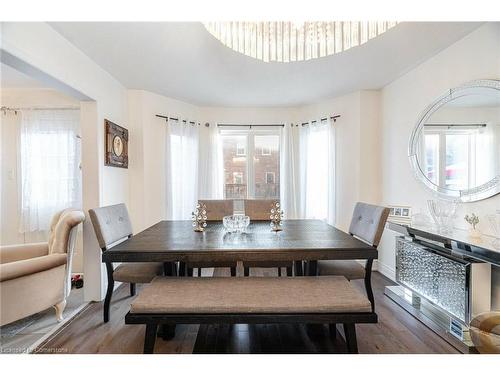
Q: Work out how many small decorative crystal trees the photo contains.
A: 2